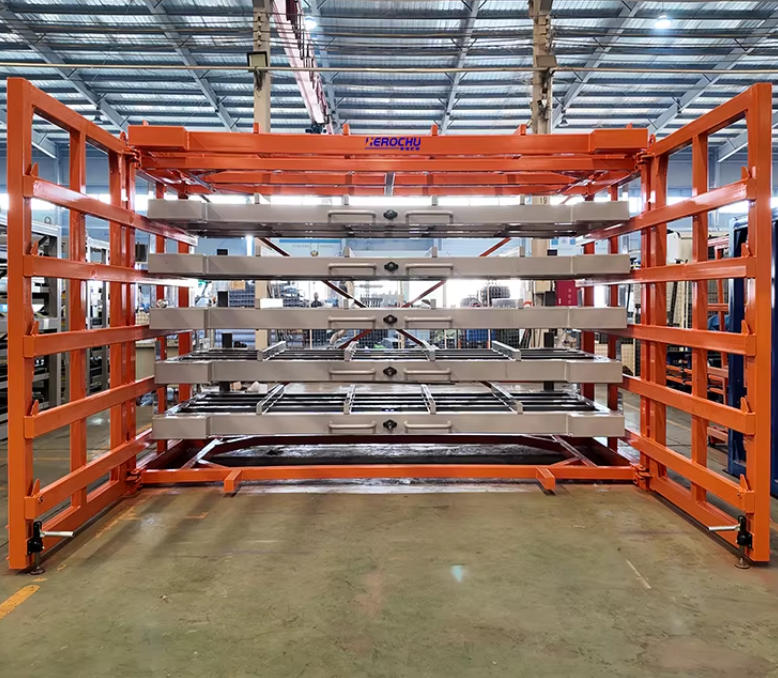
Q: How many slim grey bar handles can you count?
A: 10